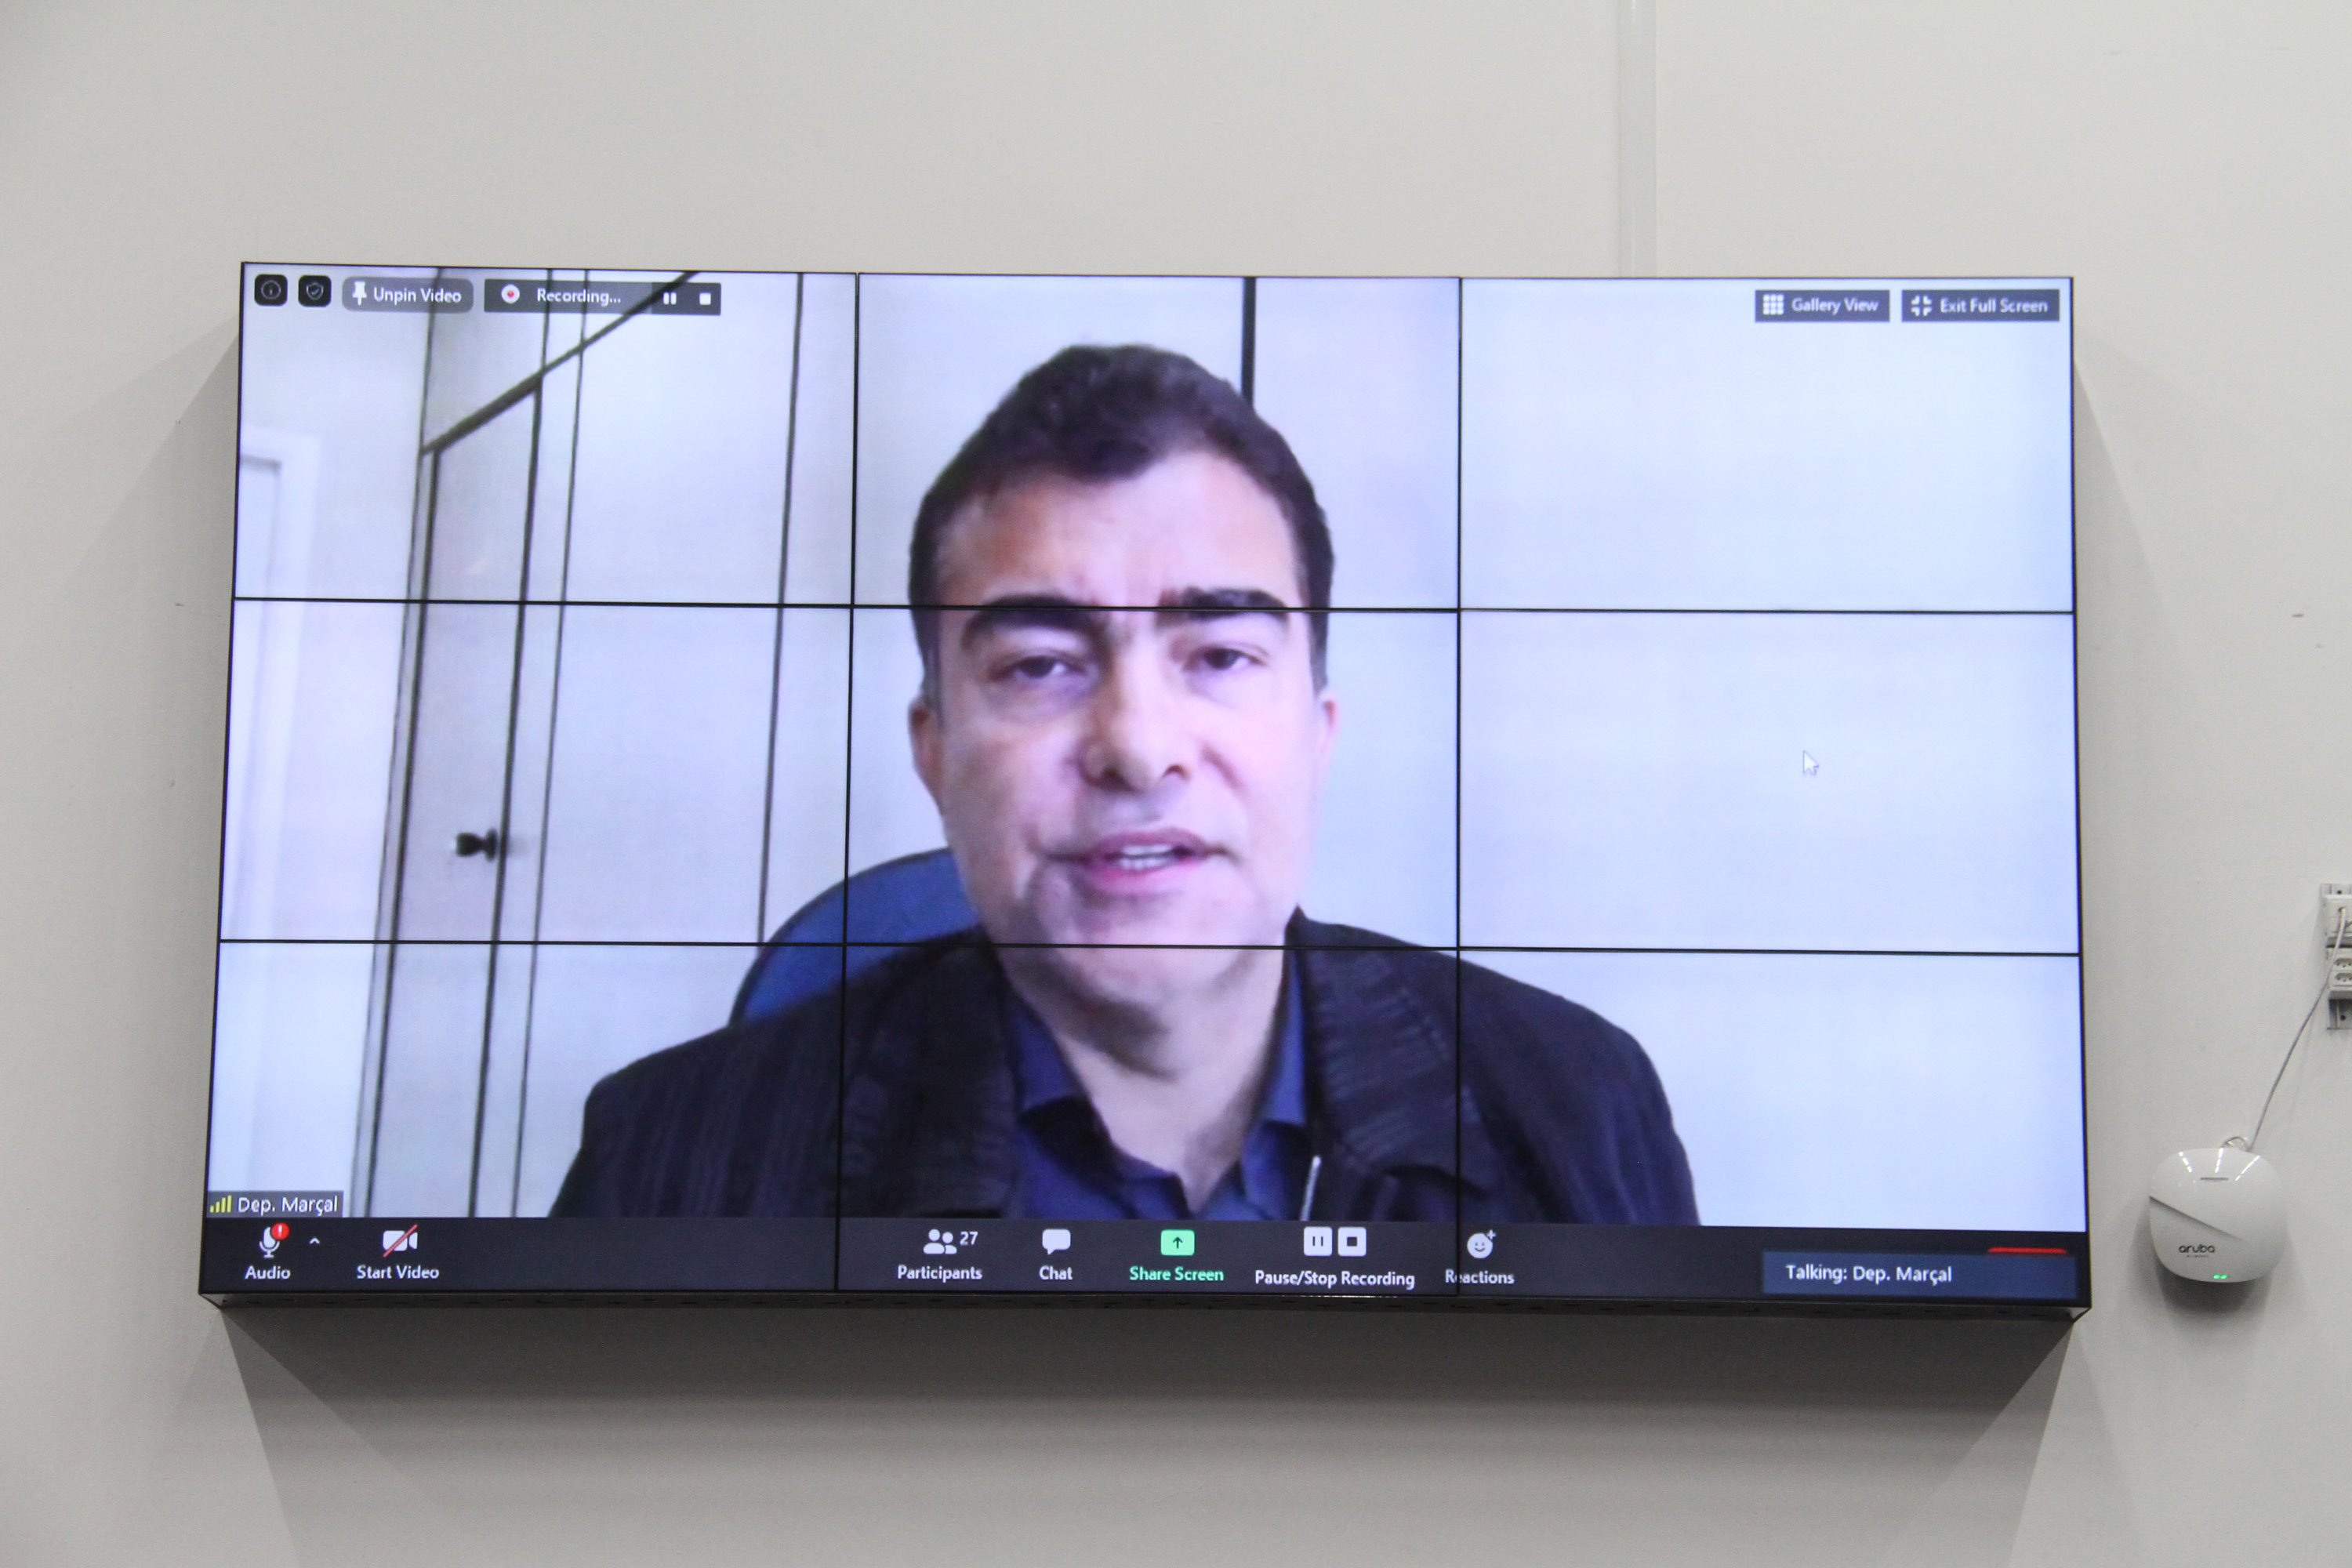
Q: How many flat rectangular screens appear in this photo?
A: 9